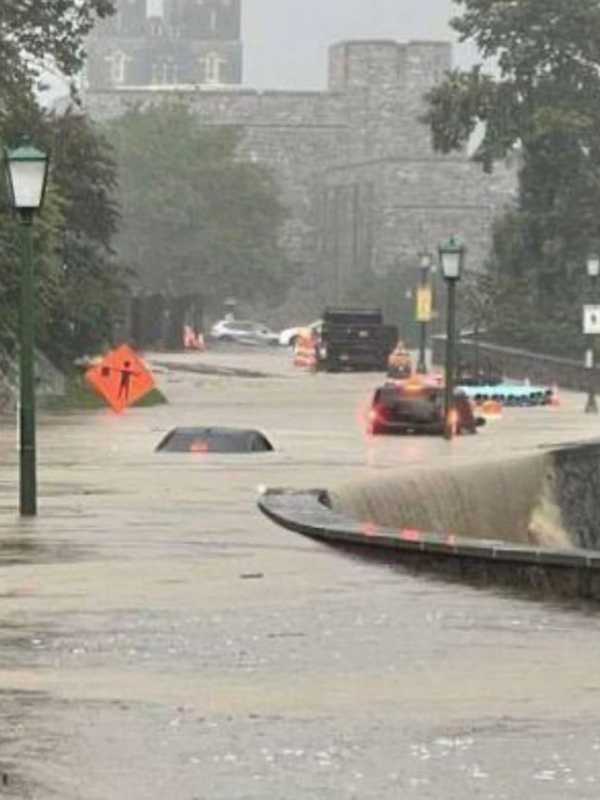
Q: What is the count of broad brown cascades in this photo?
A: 1